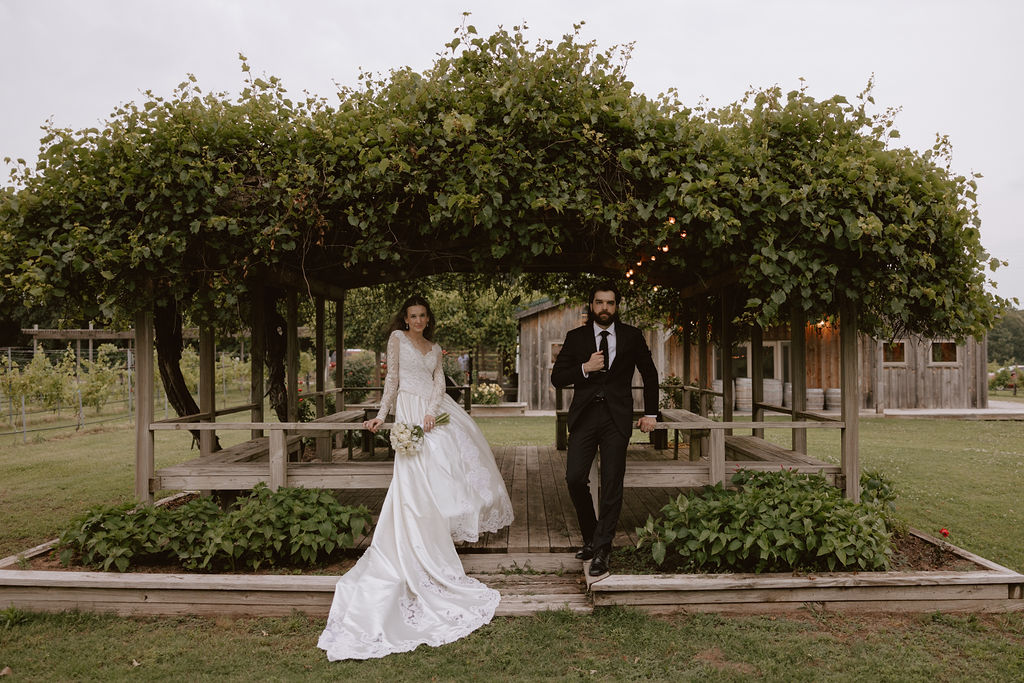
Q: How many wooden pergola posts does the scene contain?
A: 12